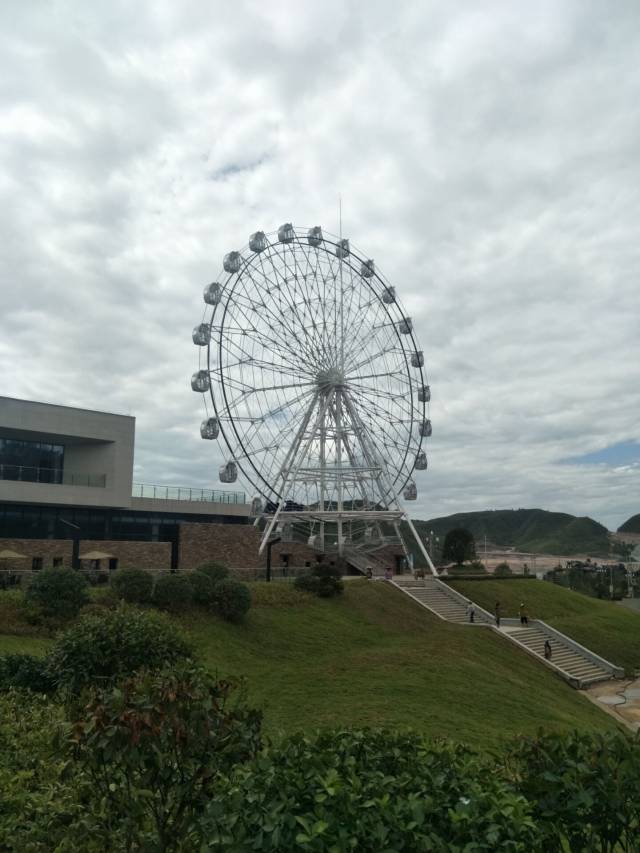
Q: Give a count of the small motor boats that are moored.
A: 0